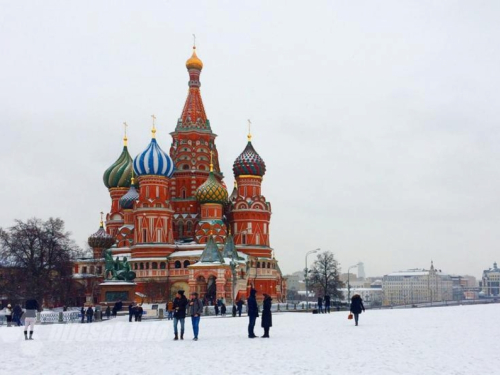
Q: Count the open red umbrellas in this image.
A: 0